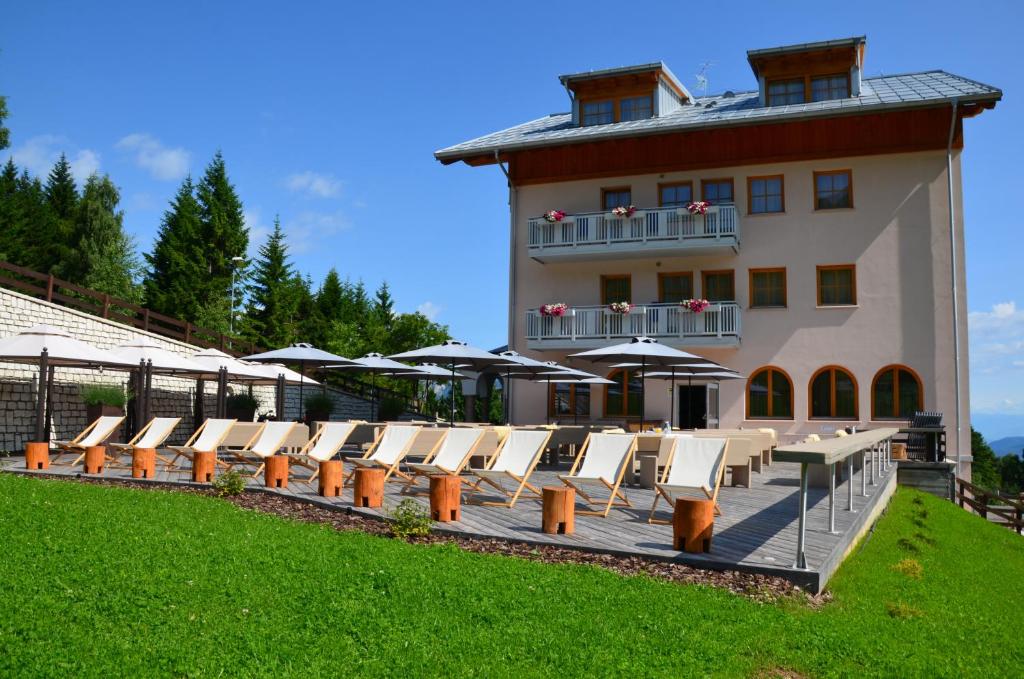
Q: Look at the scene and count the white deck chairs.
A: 10